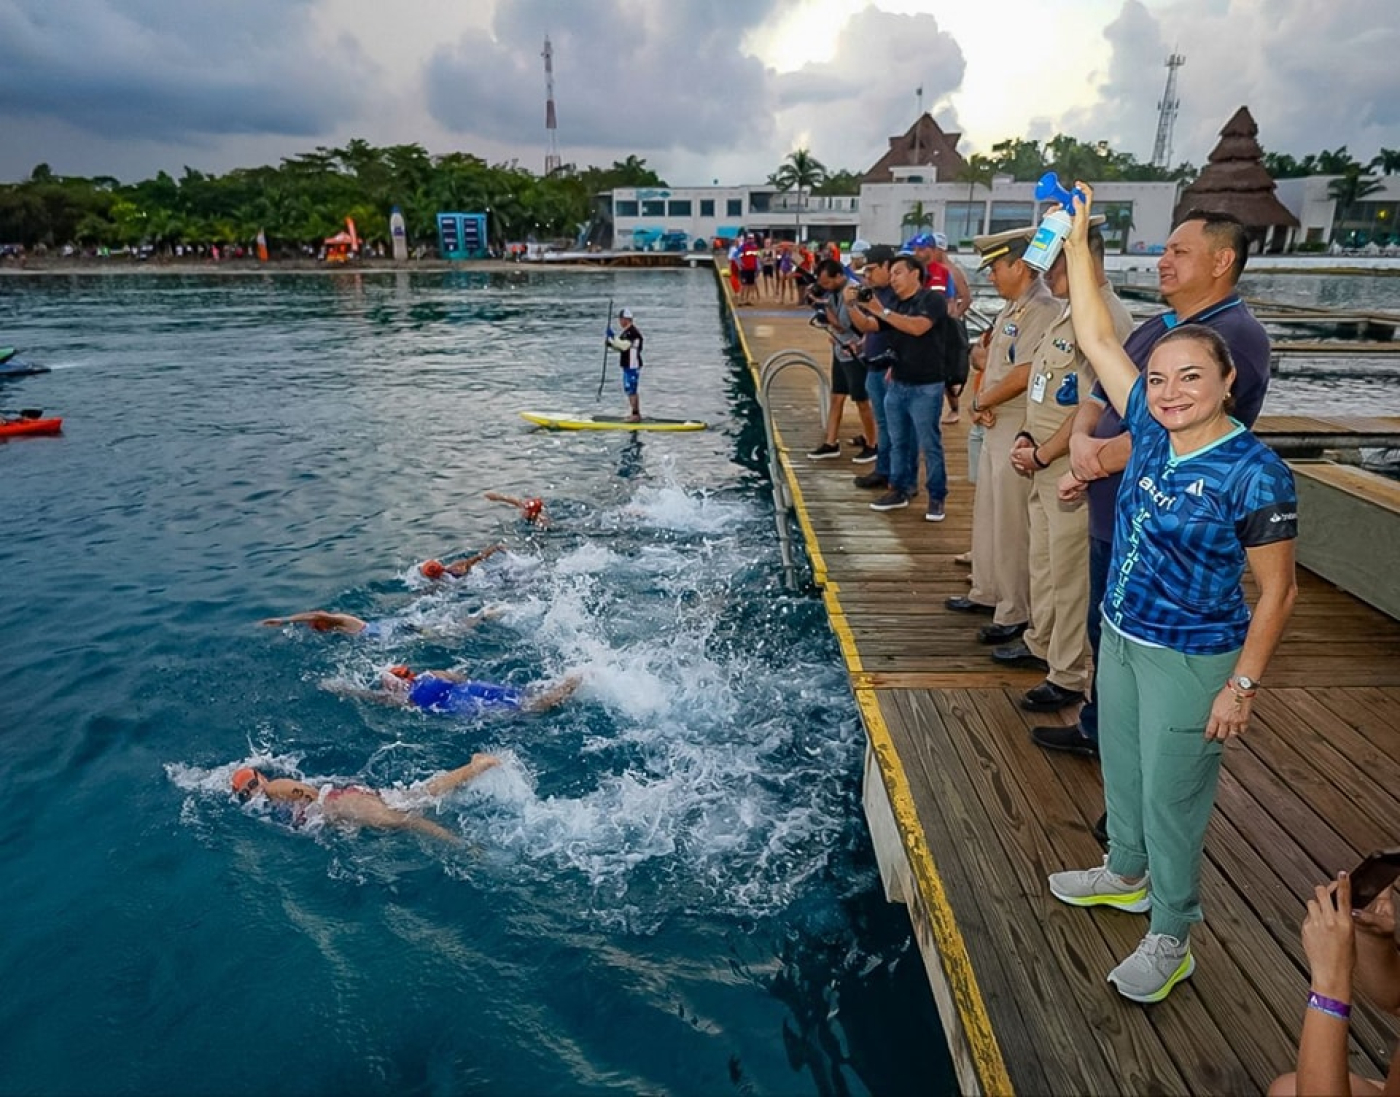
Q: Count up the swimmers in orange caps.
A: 5